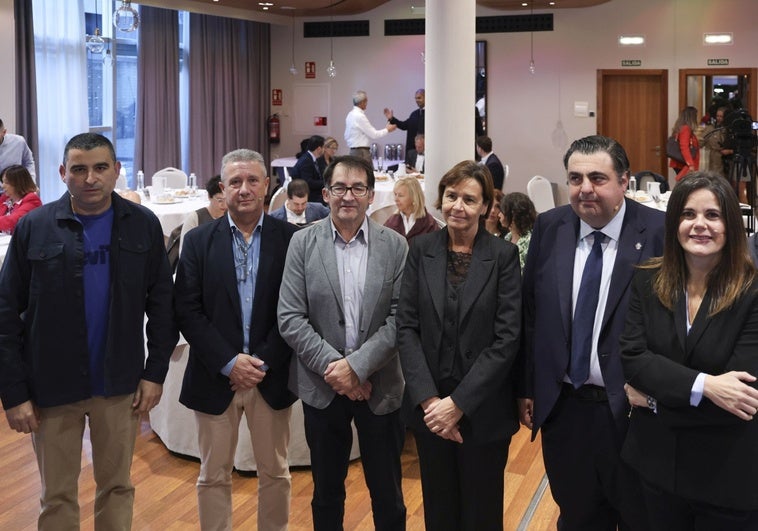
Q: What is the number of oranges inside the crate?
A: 0